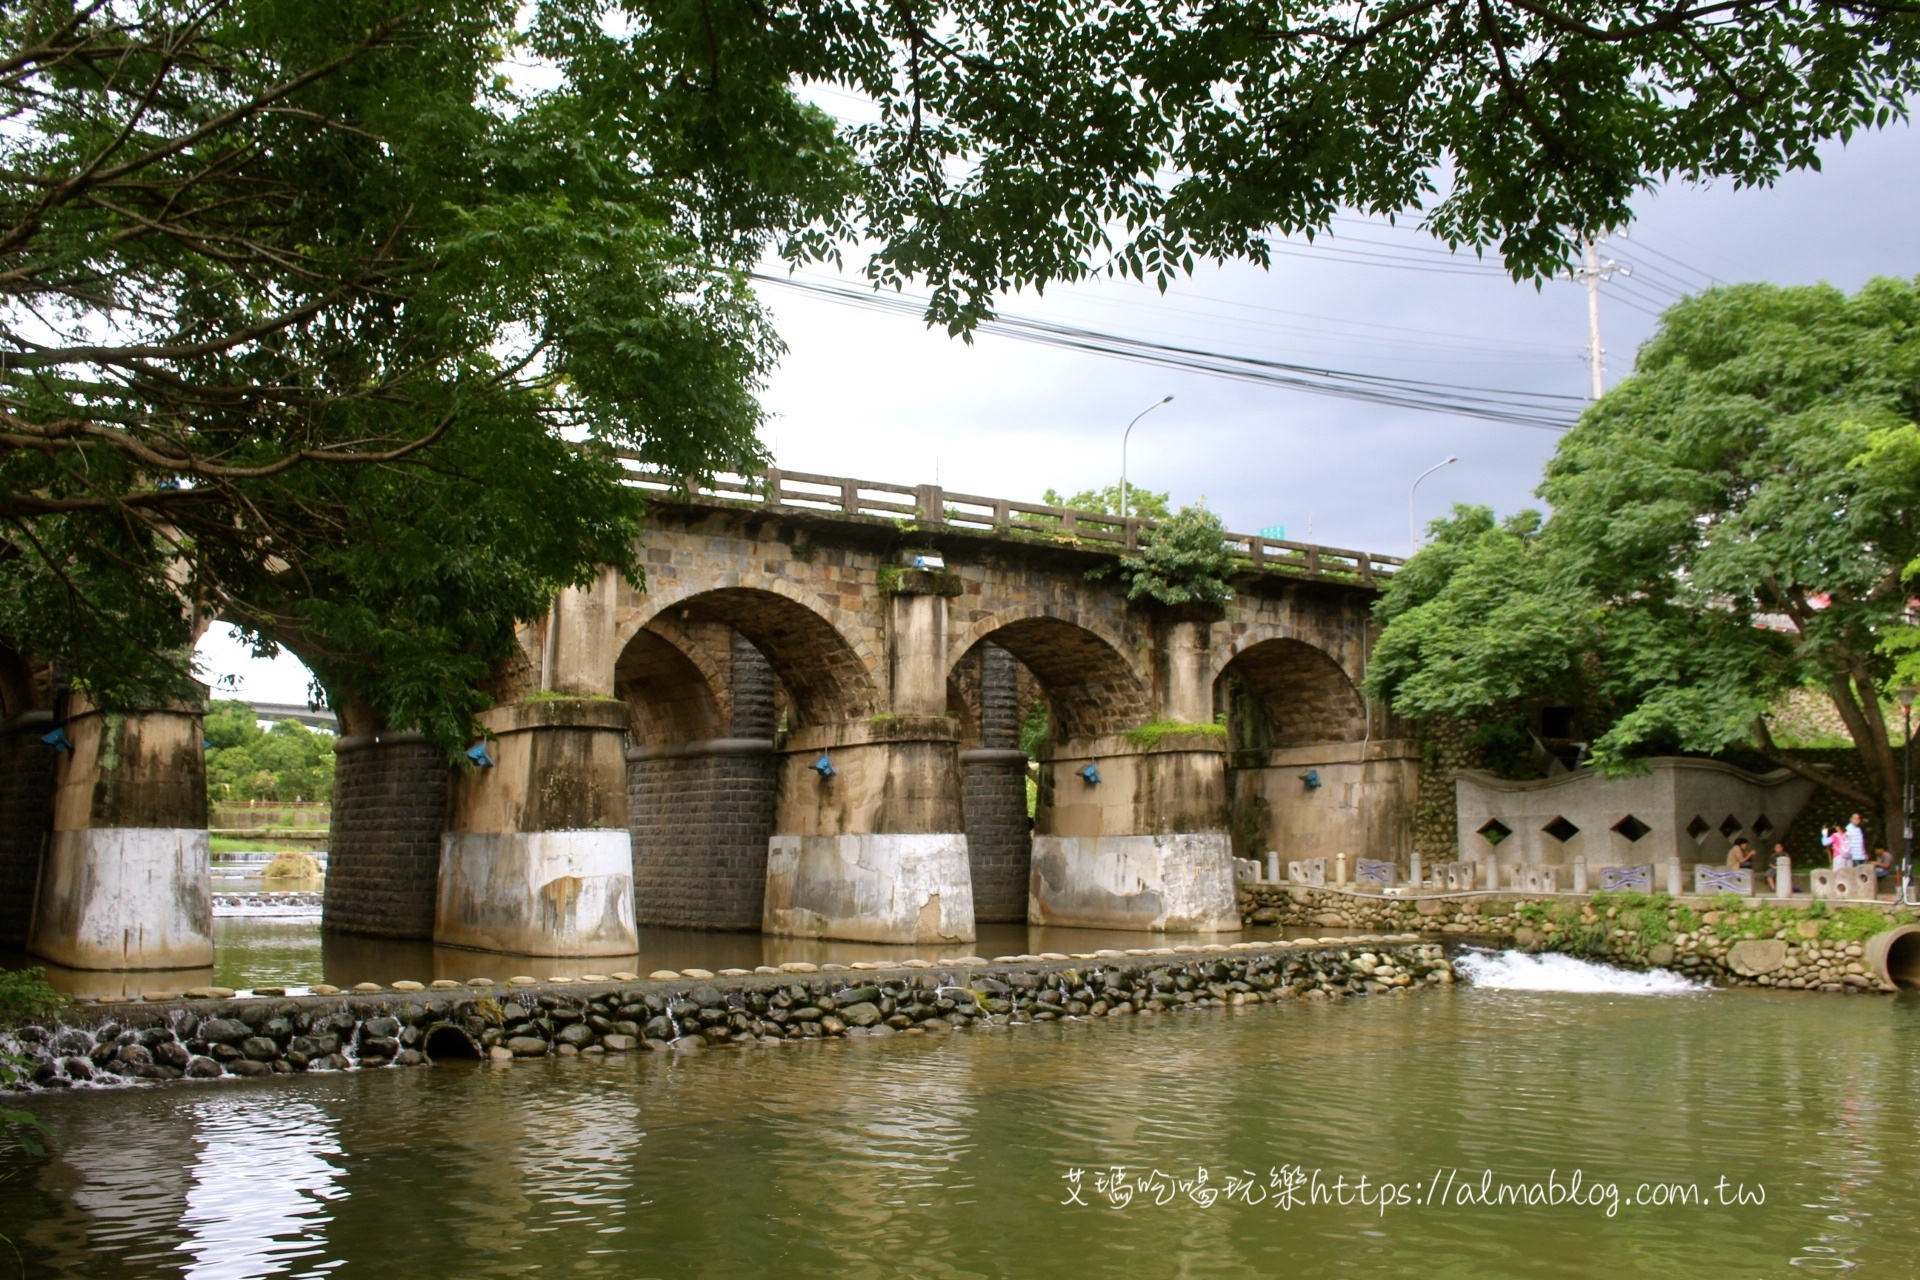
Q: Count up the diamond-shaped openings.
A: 6